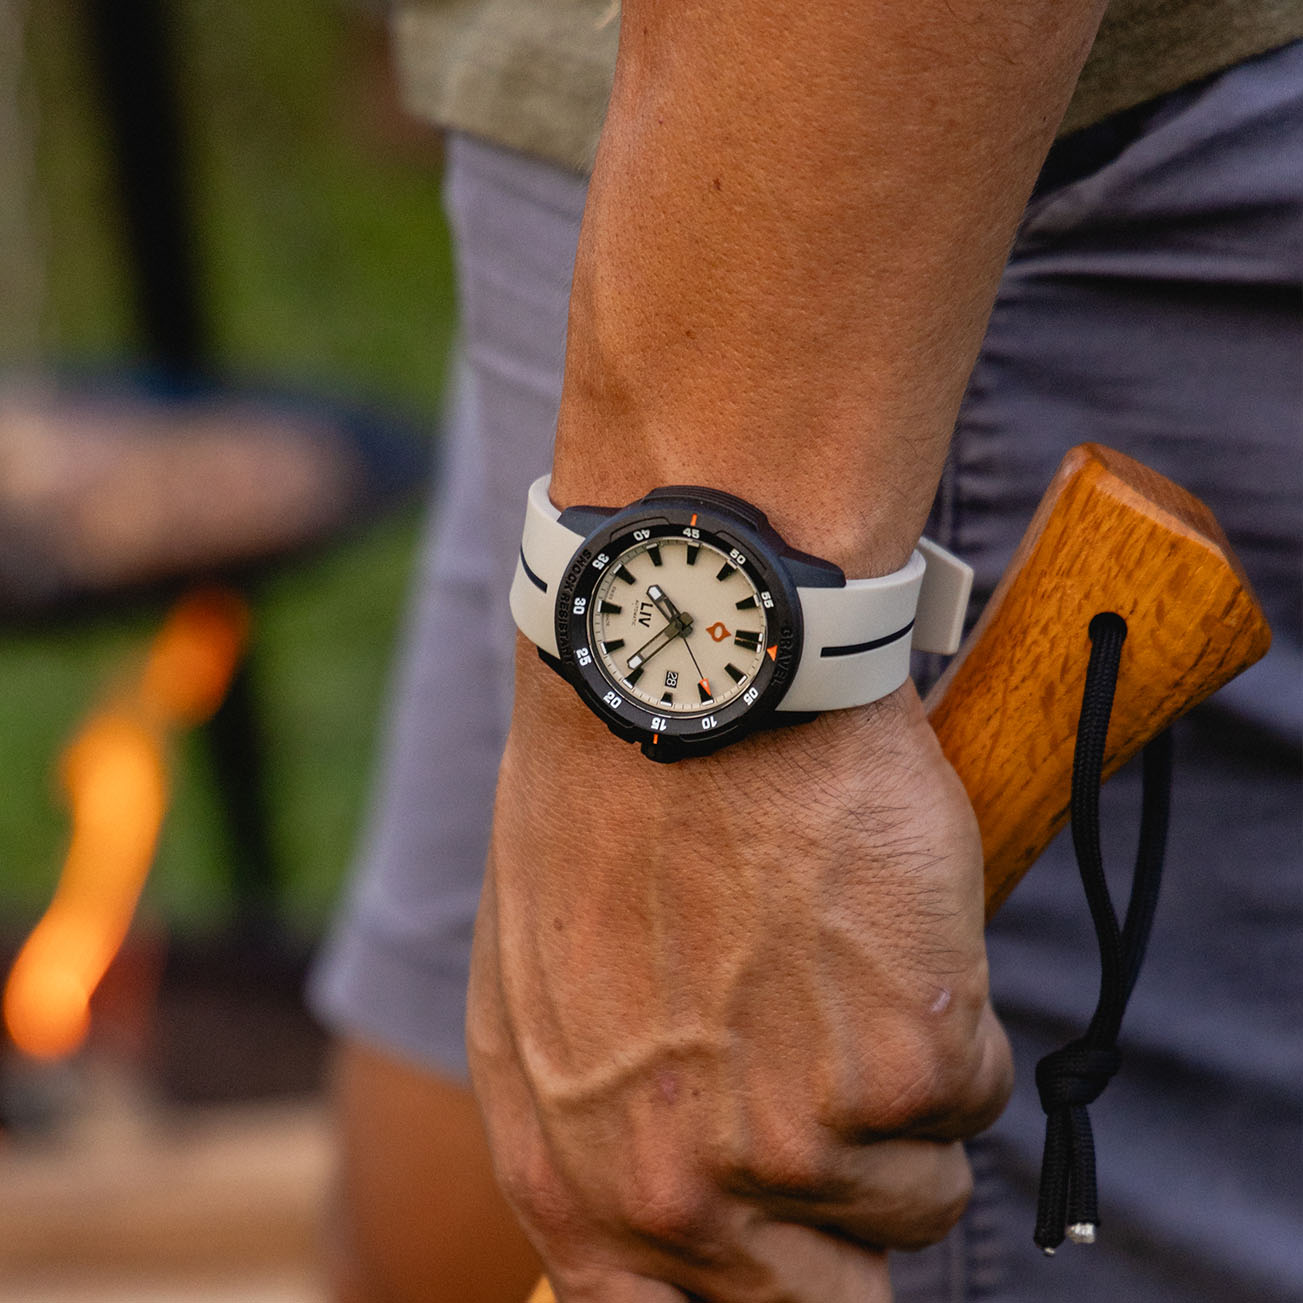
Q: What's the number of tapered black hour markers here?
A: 12